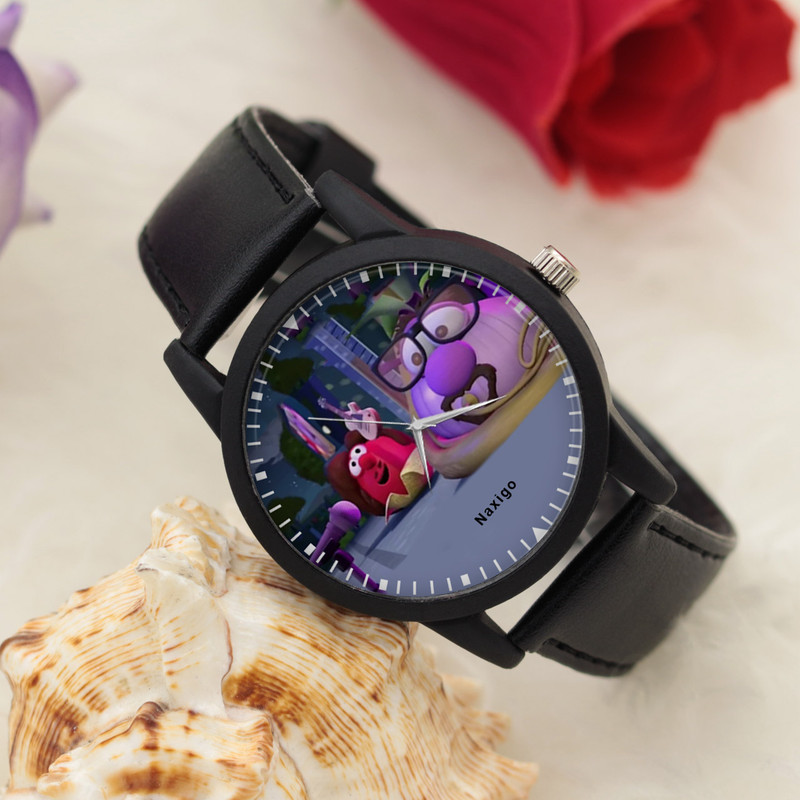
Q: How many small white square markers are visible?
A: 10